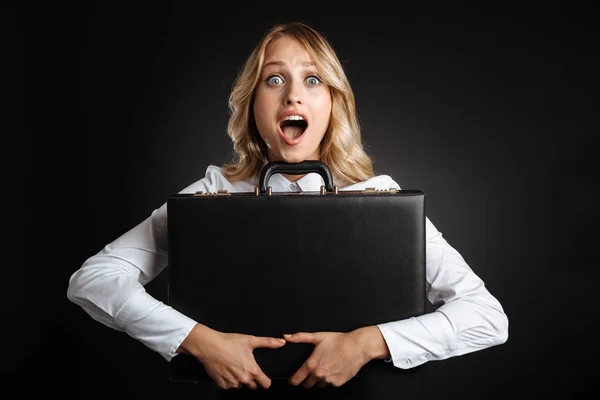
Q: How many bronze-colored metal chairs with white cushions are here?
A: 0